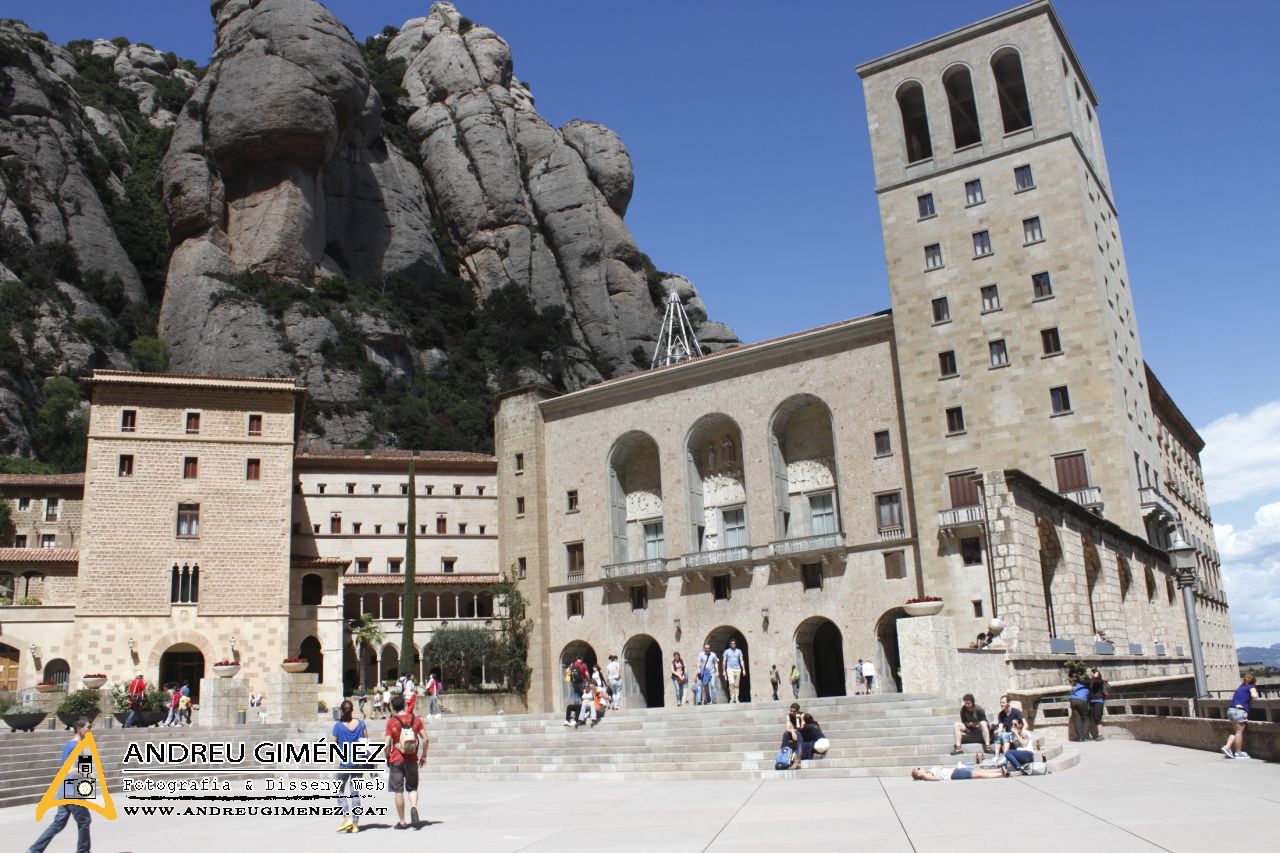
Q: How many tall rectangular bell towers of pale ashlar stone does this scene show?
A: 1